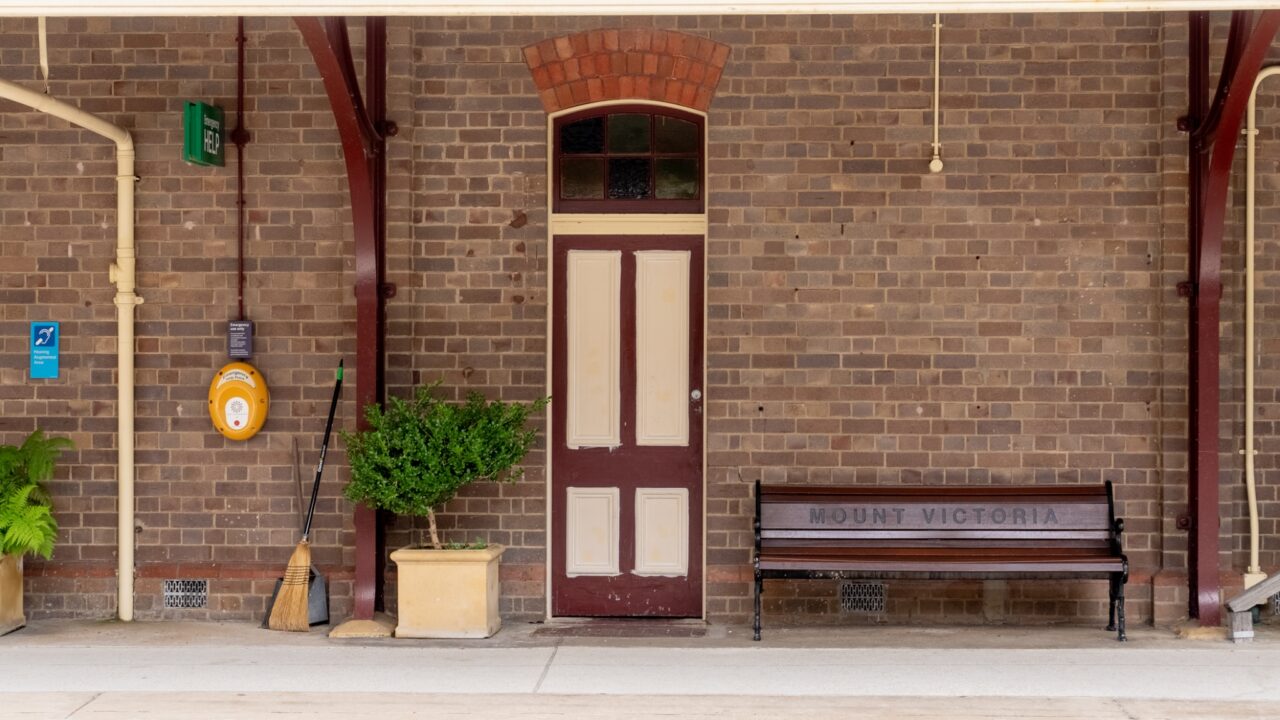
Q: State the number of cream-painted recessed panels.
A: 4